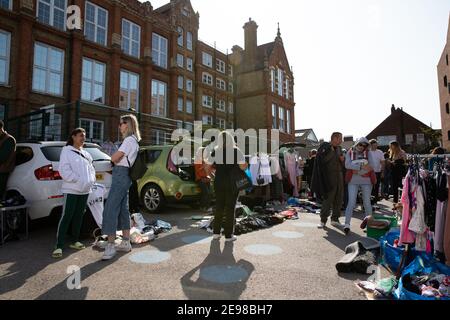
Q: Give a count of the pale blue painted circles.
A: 6